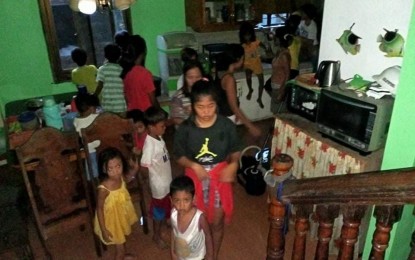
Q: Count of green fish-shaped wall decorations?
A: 2